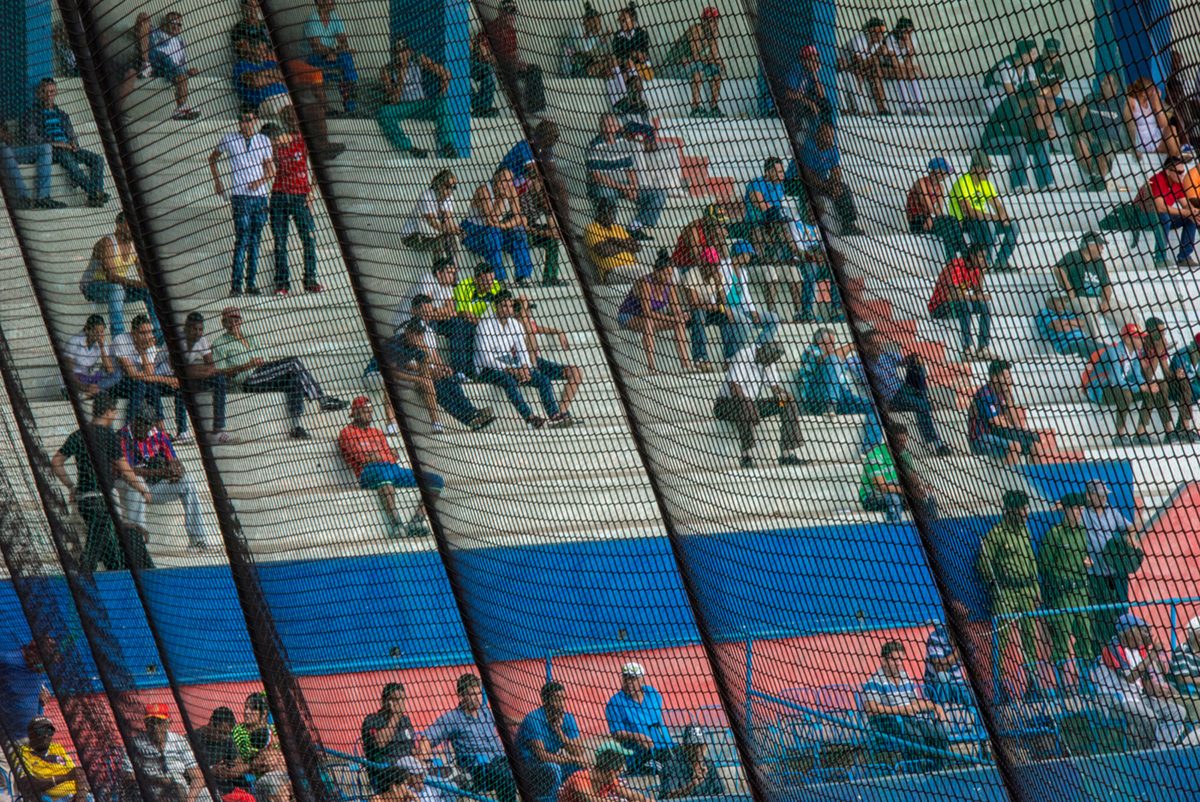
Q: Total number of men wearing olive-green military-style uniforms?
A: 2